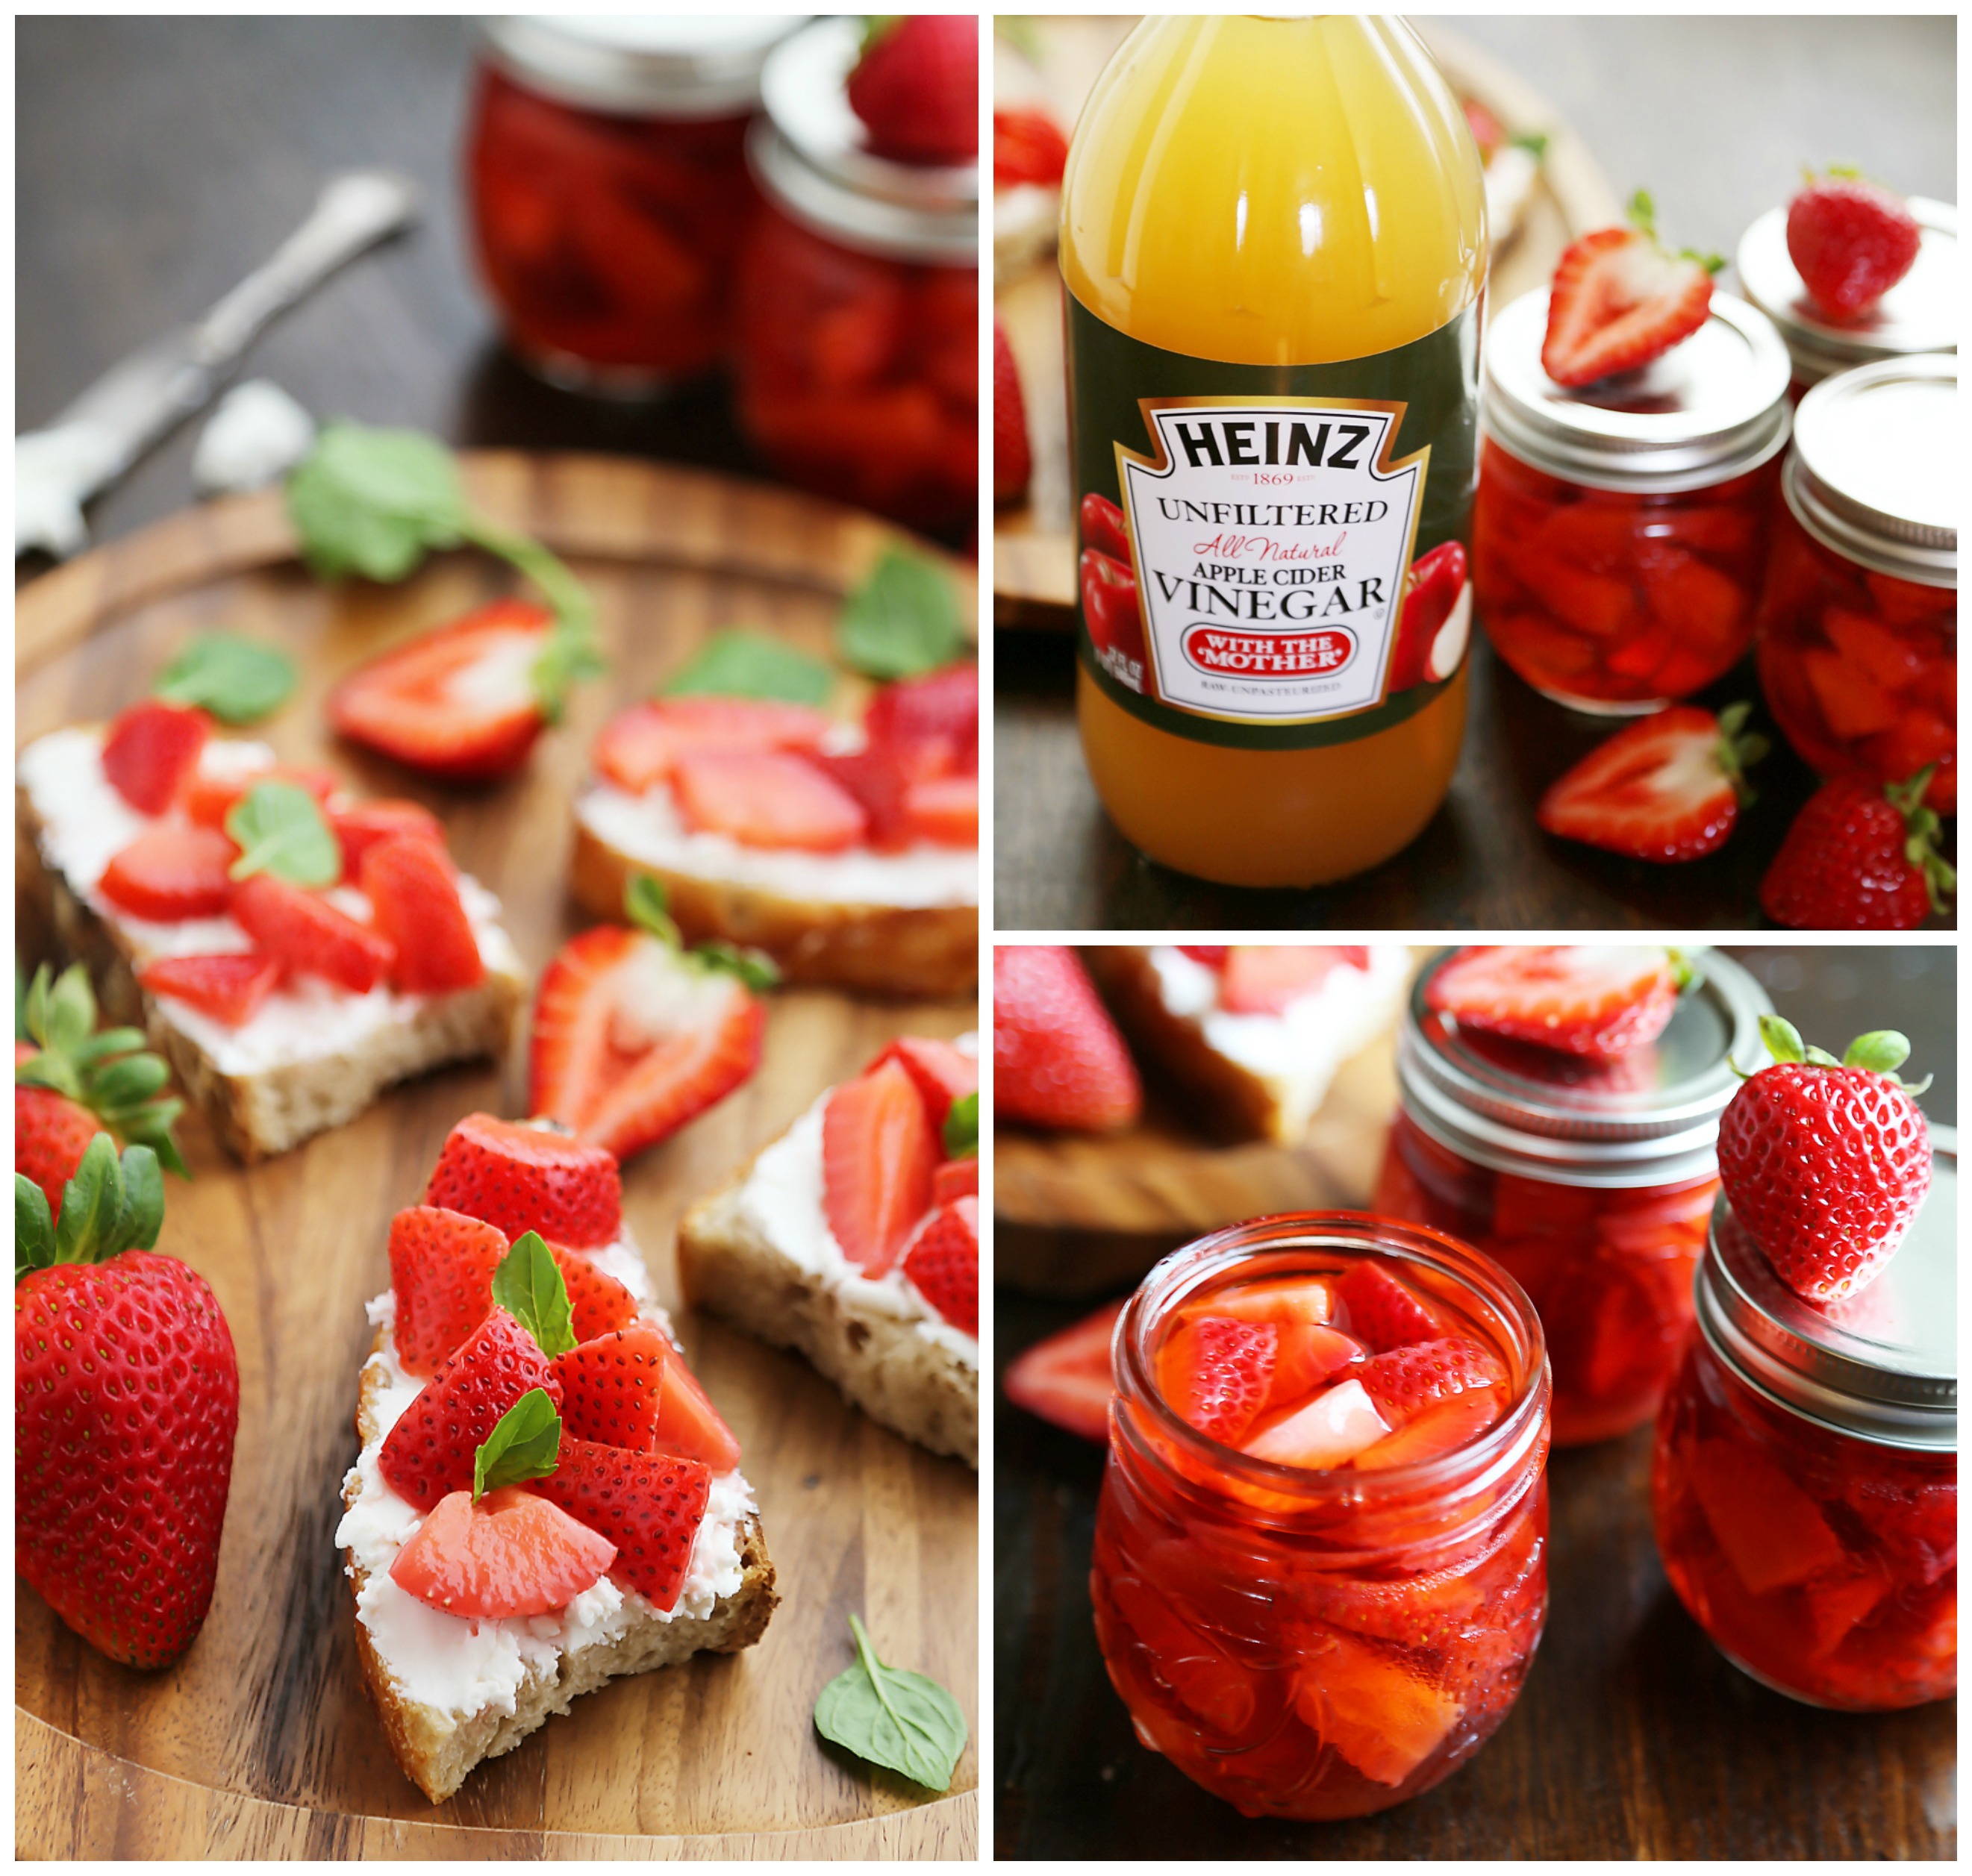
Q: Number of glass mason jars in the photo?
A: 8